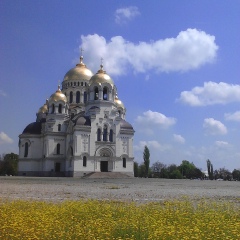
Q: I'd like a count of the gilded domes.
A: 5